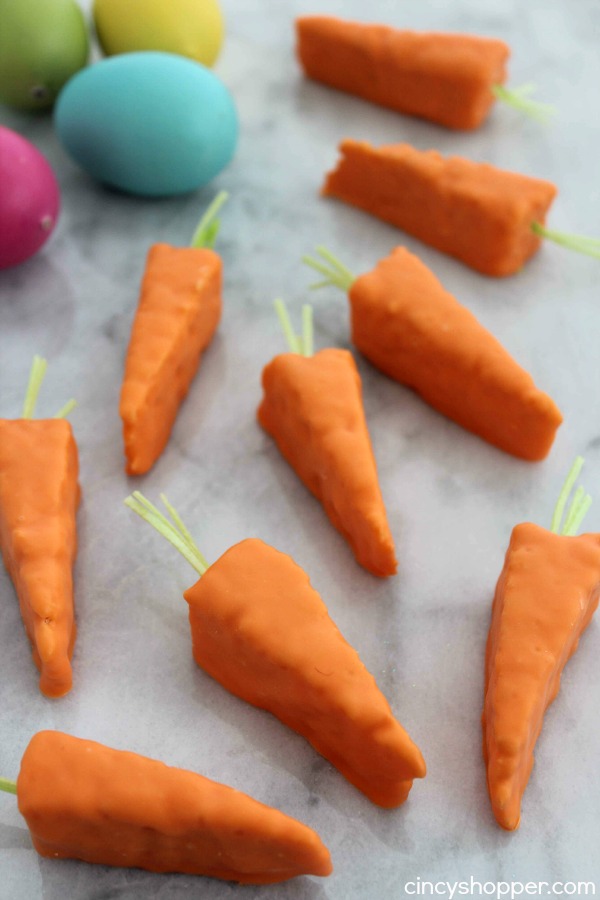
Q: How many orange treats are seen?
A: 9